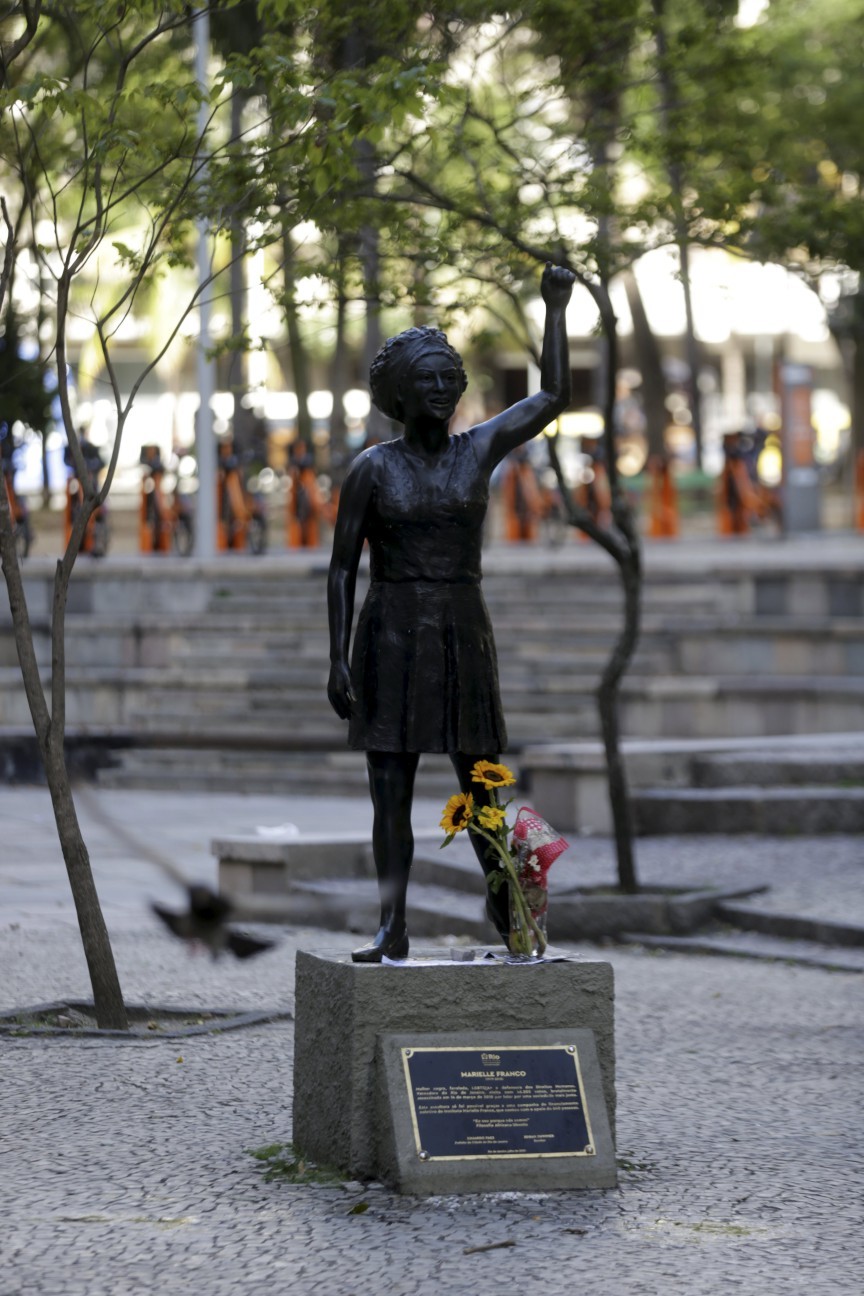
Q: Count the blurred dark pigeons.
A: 1